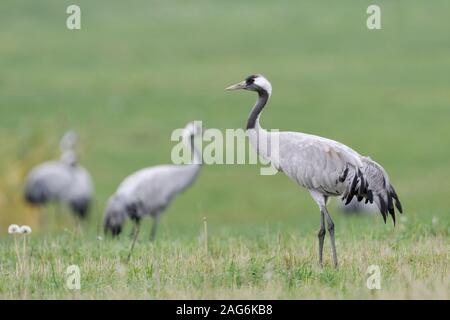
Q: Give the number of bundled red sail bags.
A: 0